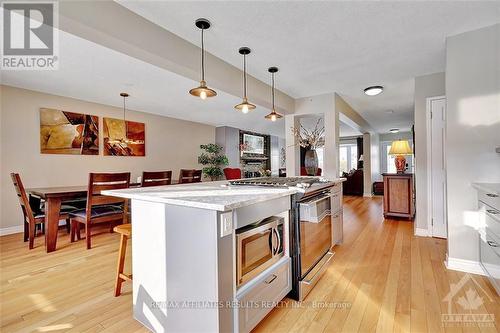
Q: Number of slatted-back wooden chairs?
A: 4